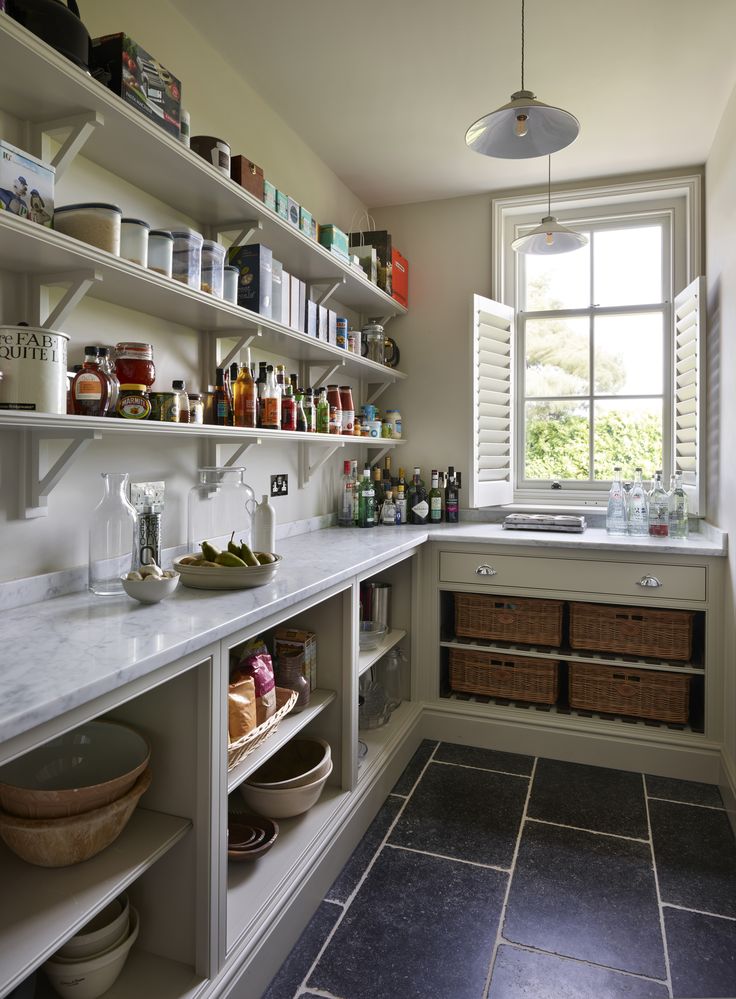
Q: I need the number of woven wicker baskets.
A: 5